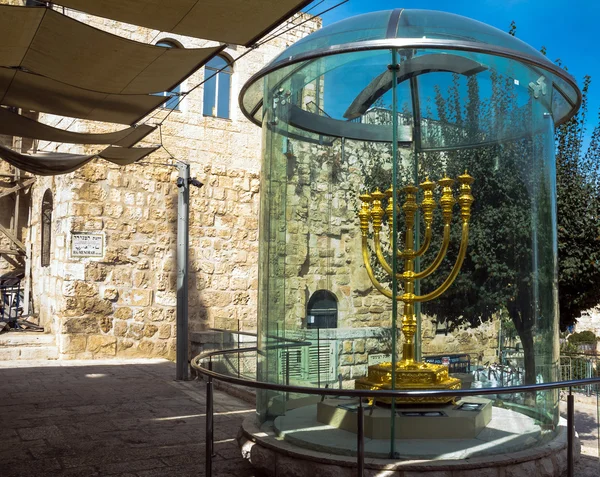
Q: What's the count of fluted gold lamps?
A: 7